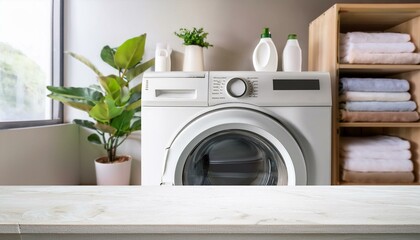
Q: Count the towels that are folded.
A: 11